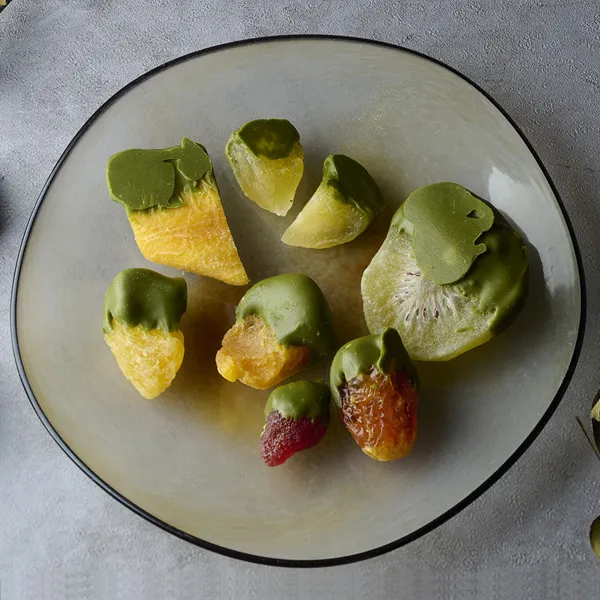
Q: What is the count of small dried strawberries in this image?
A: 1